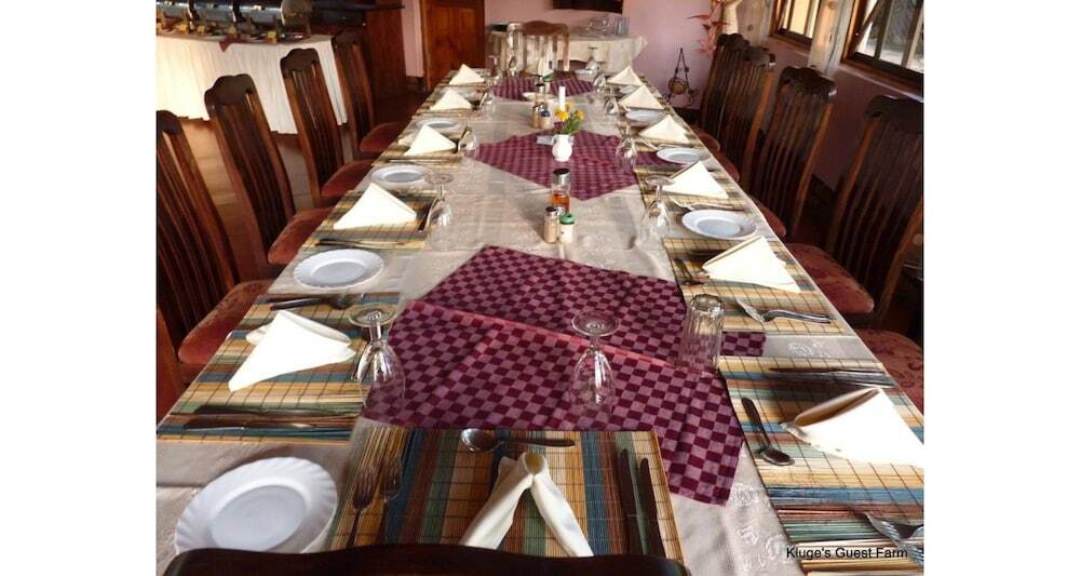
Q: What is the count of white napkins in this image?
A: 12